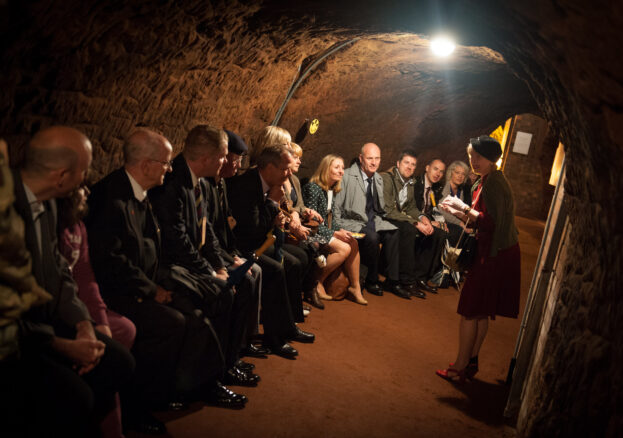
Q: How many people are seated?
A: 14